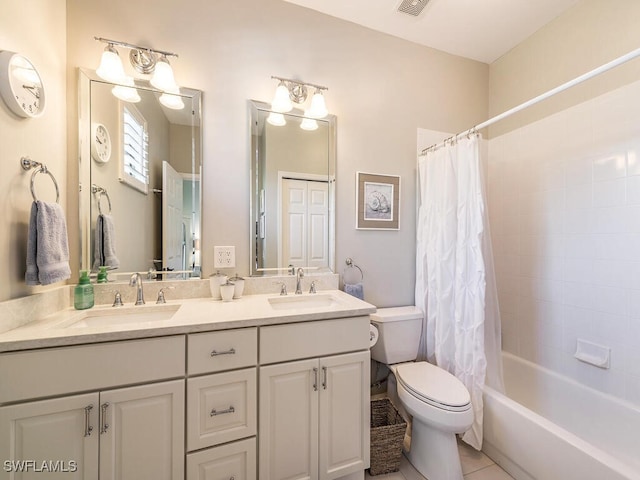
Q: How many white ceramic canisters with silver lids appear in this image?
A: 3